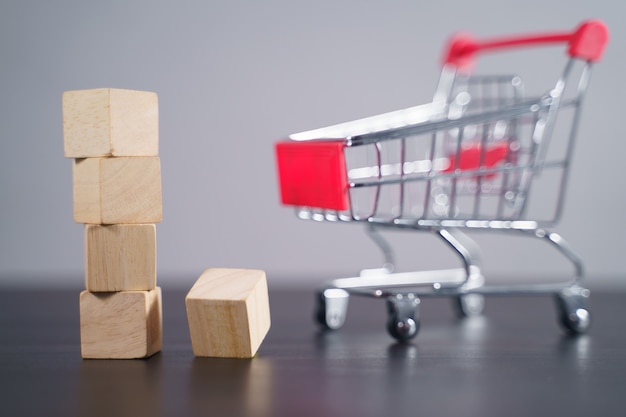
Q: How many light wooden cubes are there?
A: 5